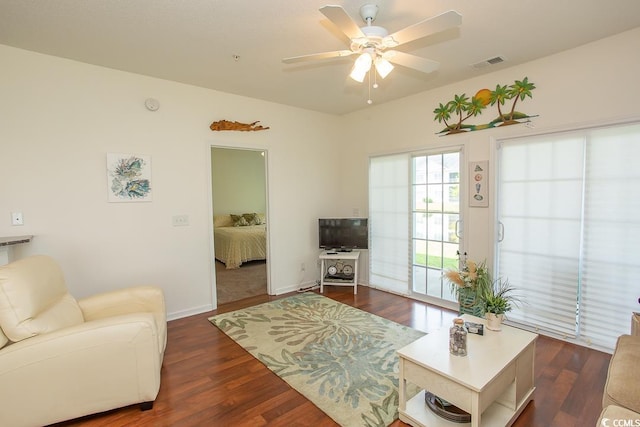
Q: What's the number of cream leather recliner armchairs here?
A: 1